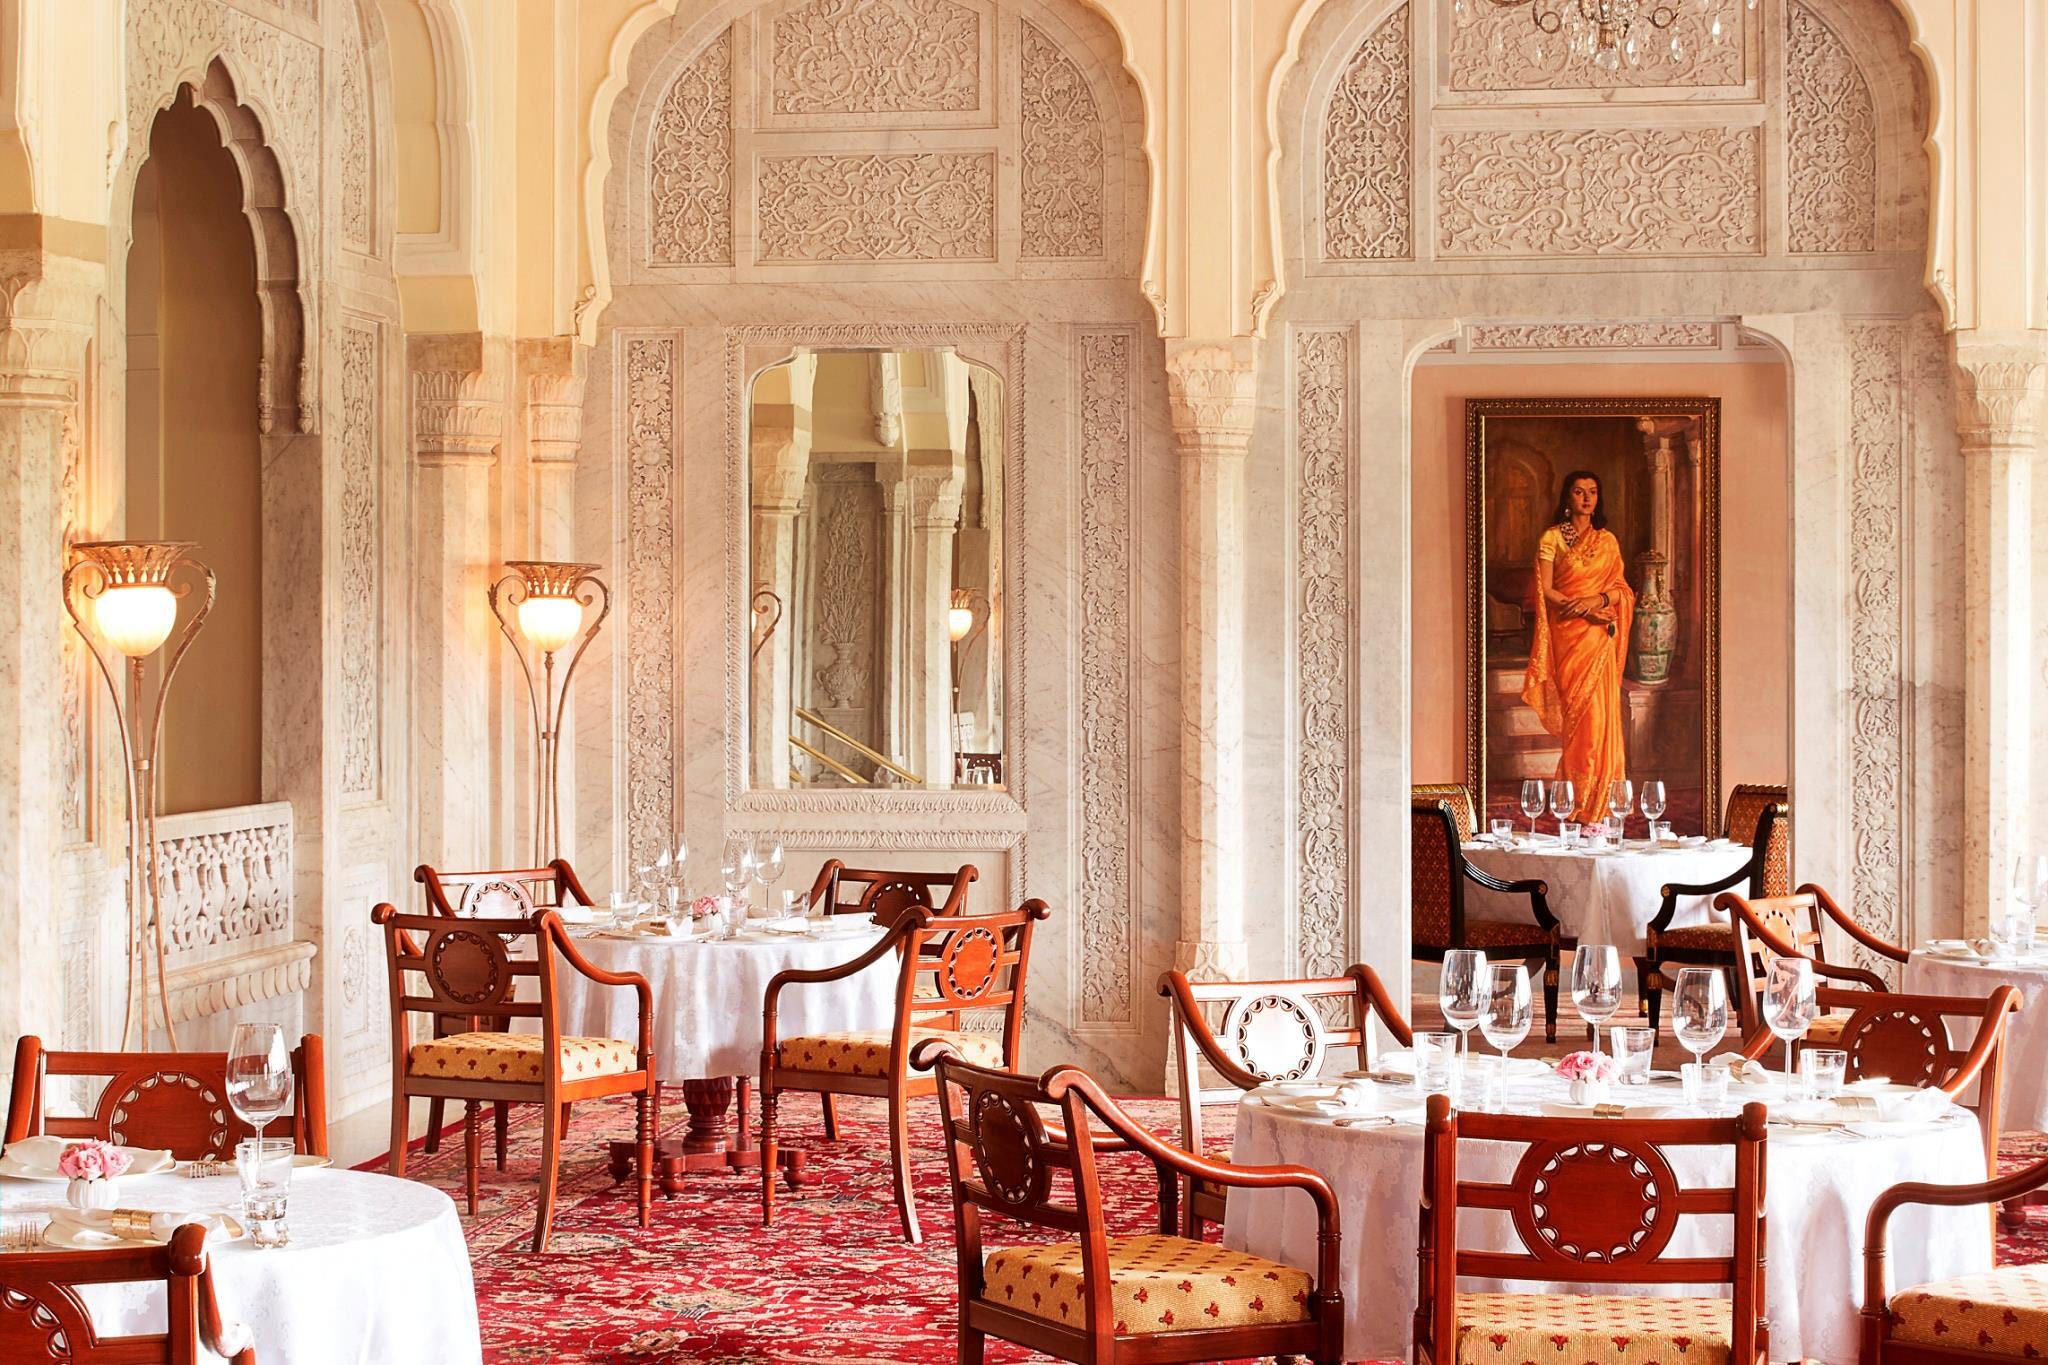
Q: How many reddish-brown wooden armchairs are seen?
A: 12